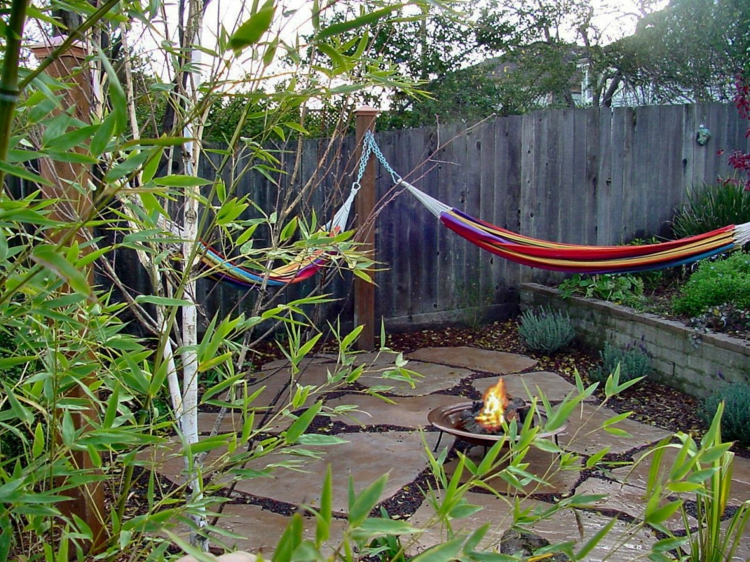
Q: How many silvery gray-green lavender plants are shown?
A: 3